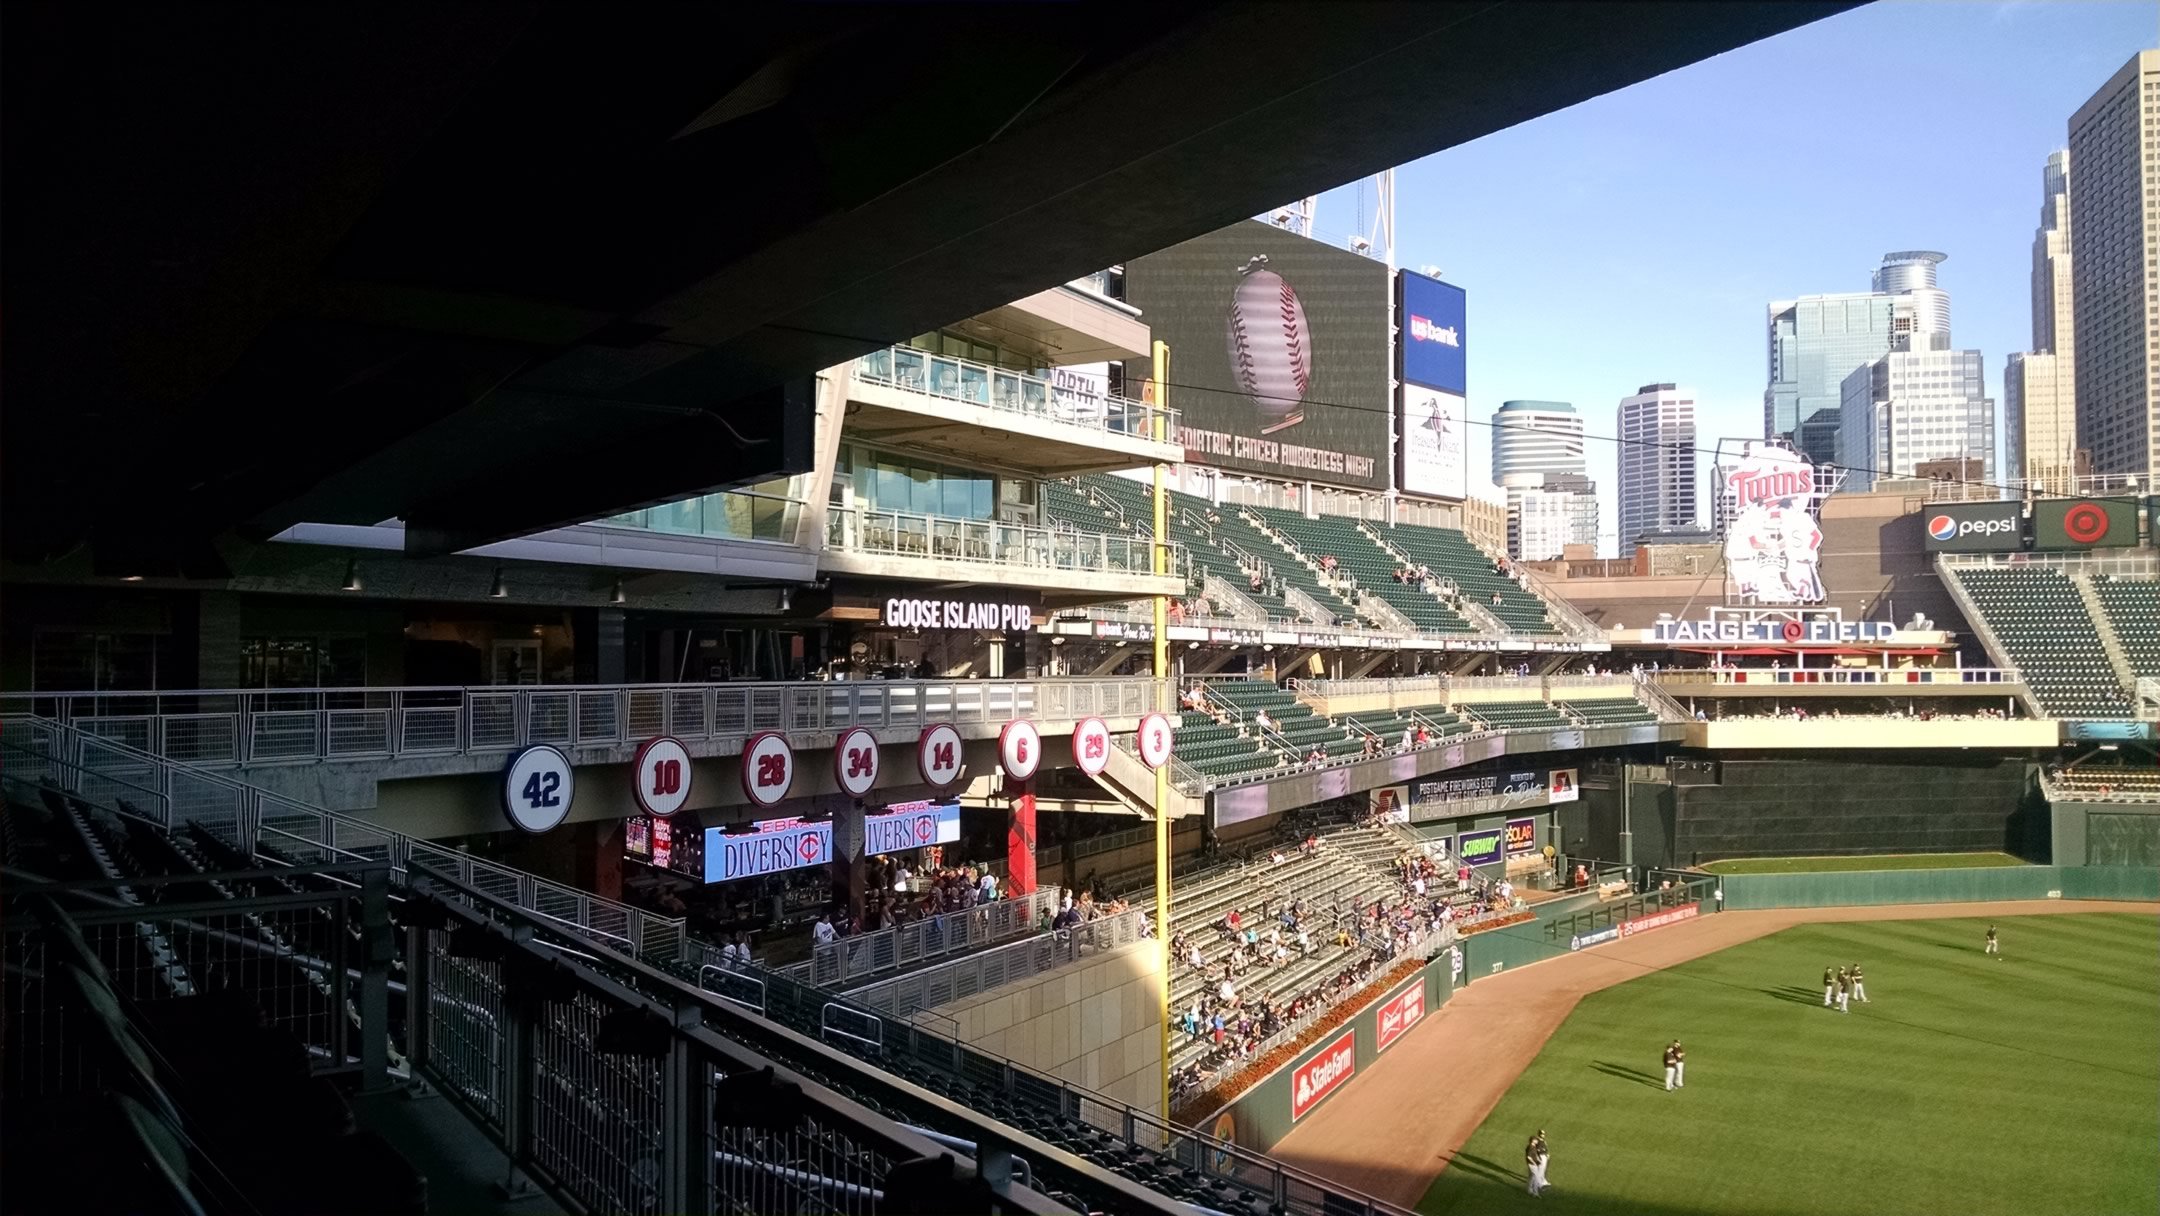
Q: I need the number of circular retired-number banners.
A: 8